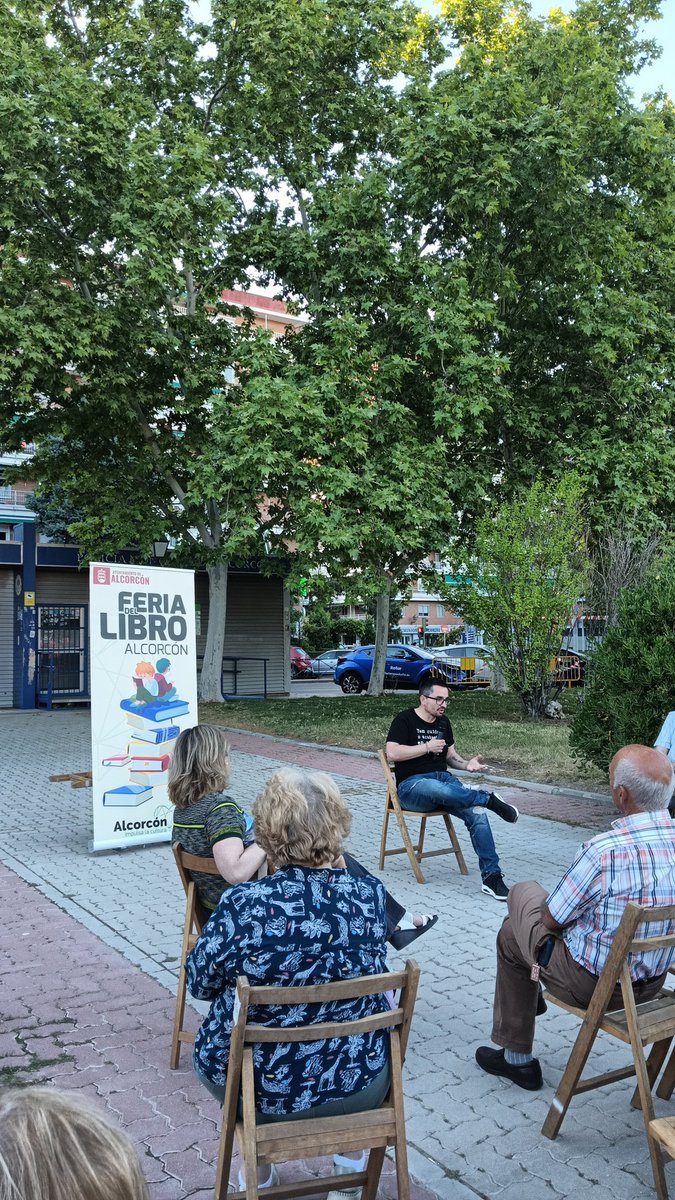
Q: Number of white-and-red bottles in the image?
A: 0